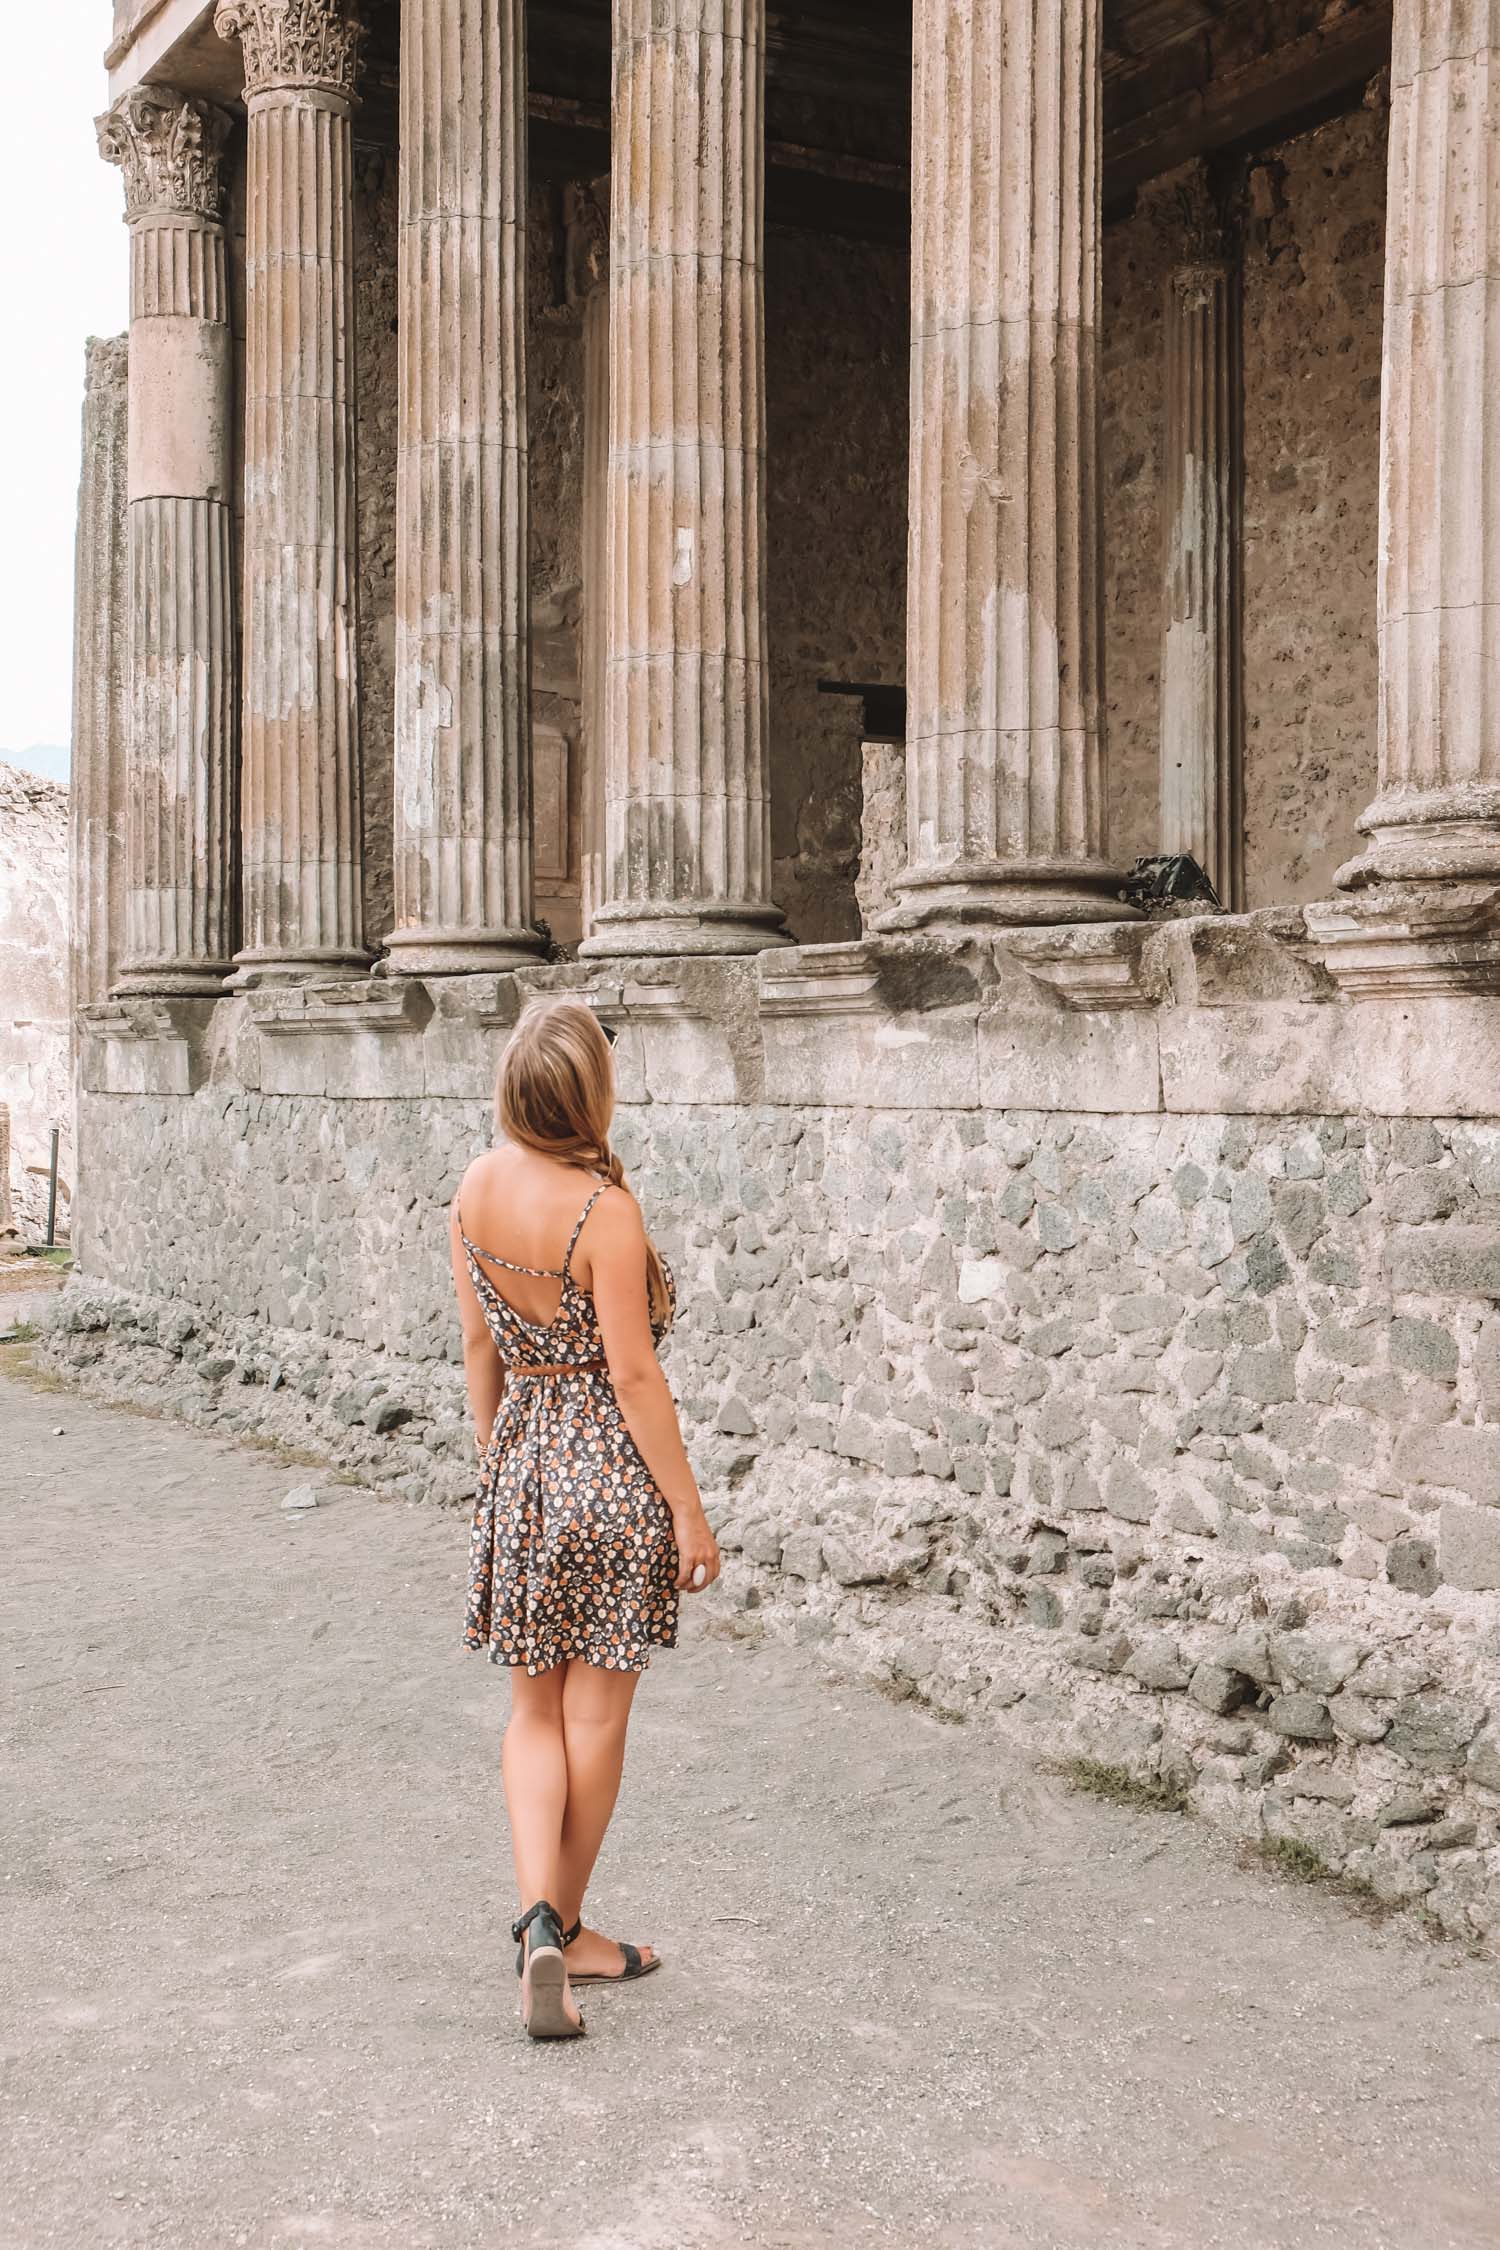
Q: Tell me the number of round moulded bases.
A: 6